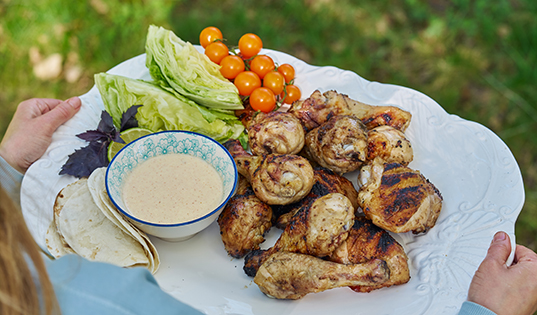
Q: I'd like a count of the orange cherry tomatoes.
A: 10